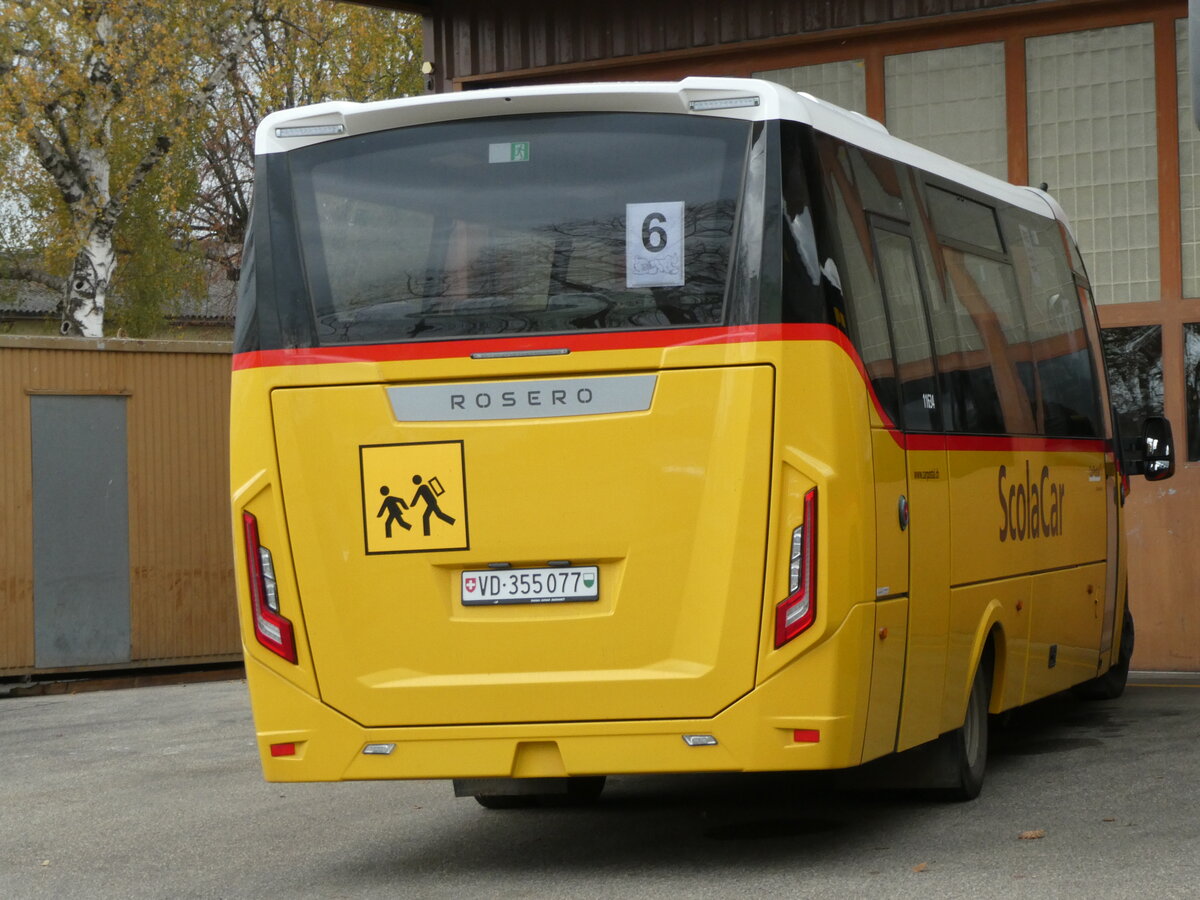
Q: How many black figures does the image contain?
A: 2